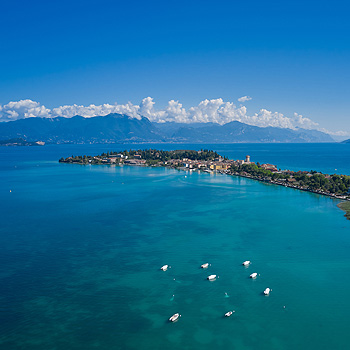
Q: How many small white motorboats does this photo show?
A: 8